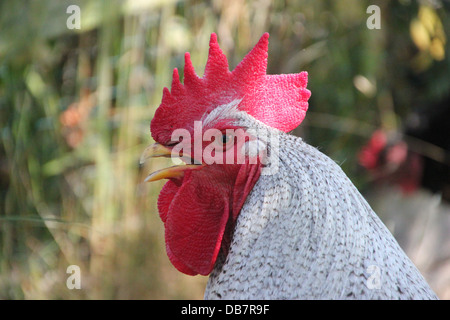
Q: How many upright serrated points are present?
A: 5